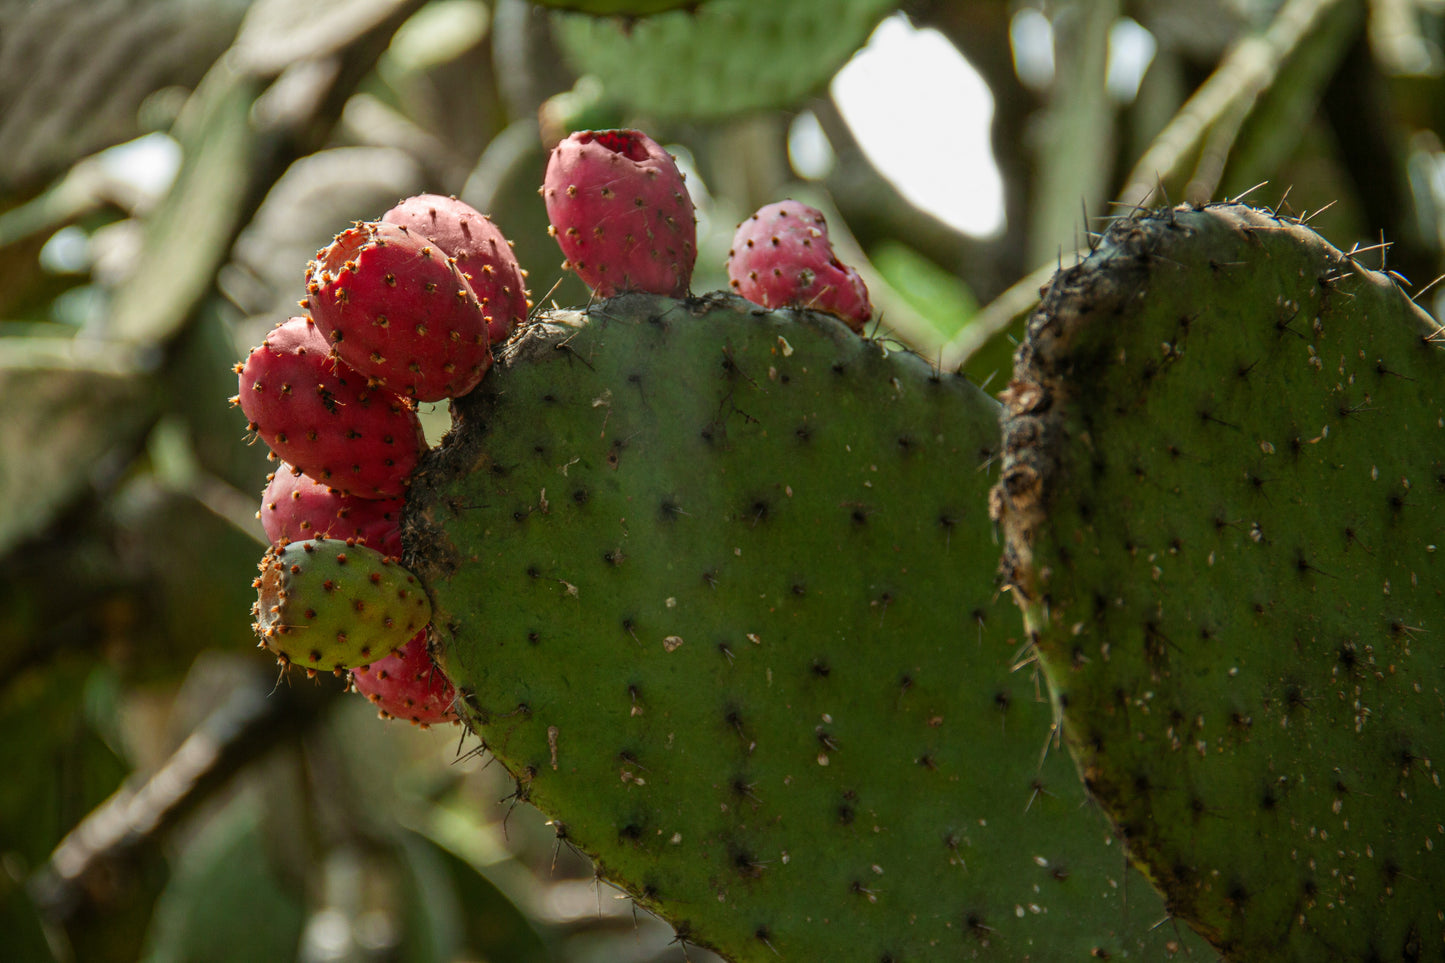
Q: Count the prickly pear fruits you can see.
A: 8